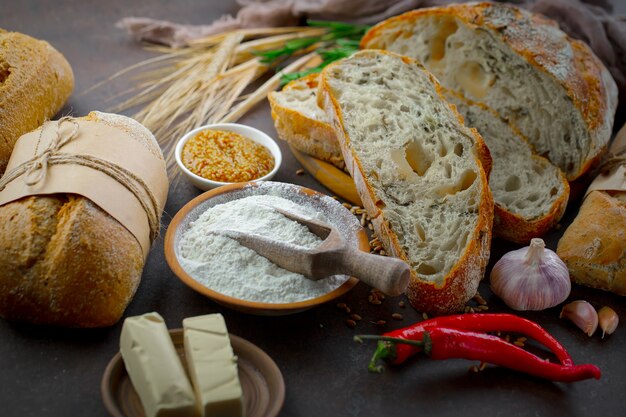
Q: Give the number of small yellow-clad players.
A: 0